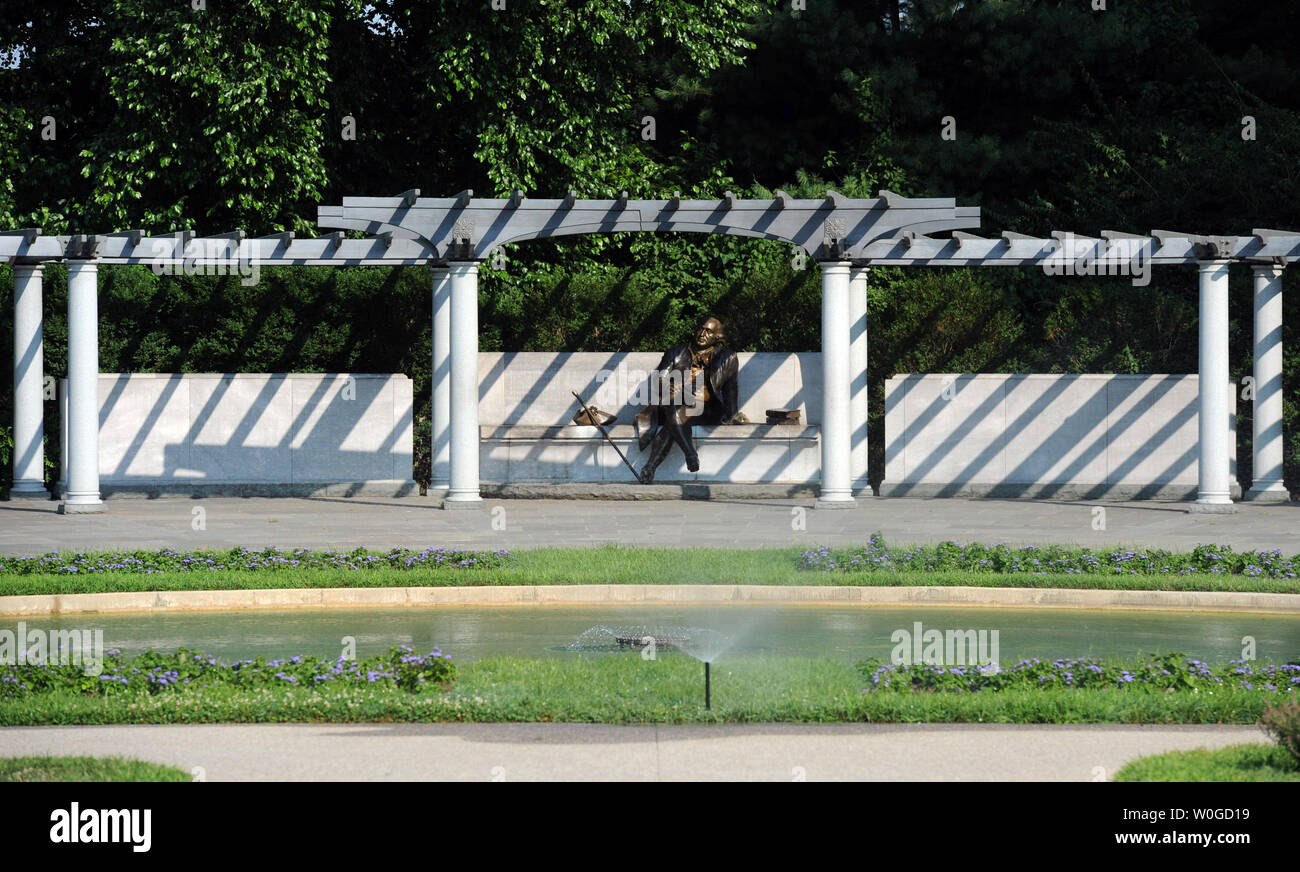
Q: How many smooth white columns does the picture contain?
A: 8